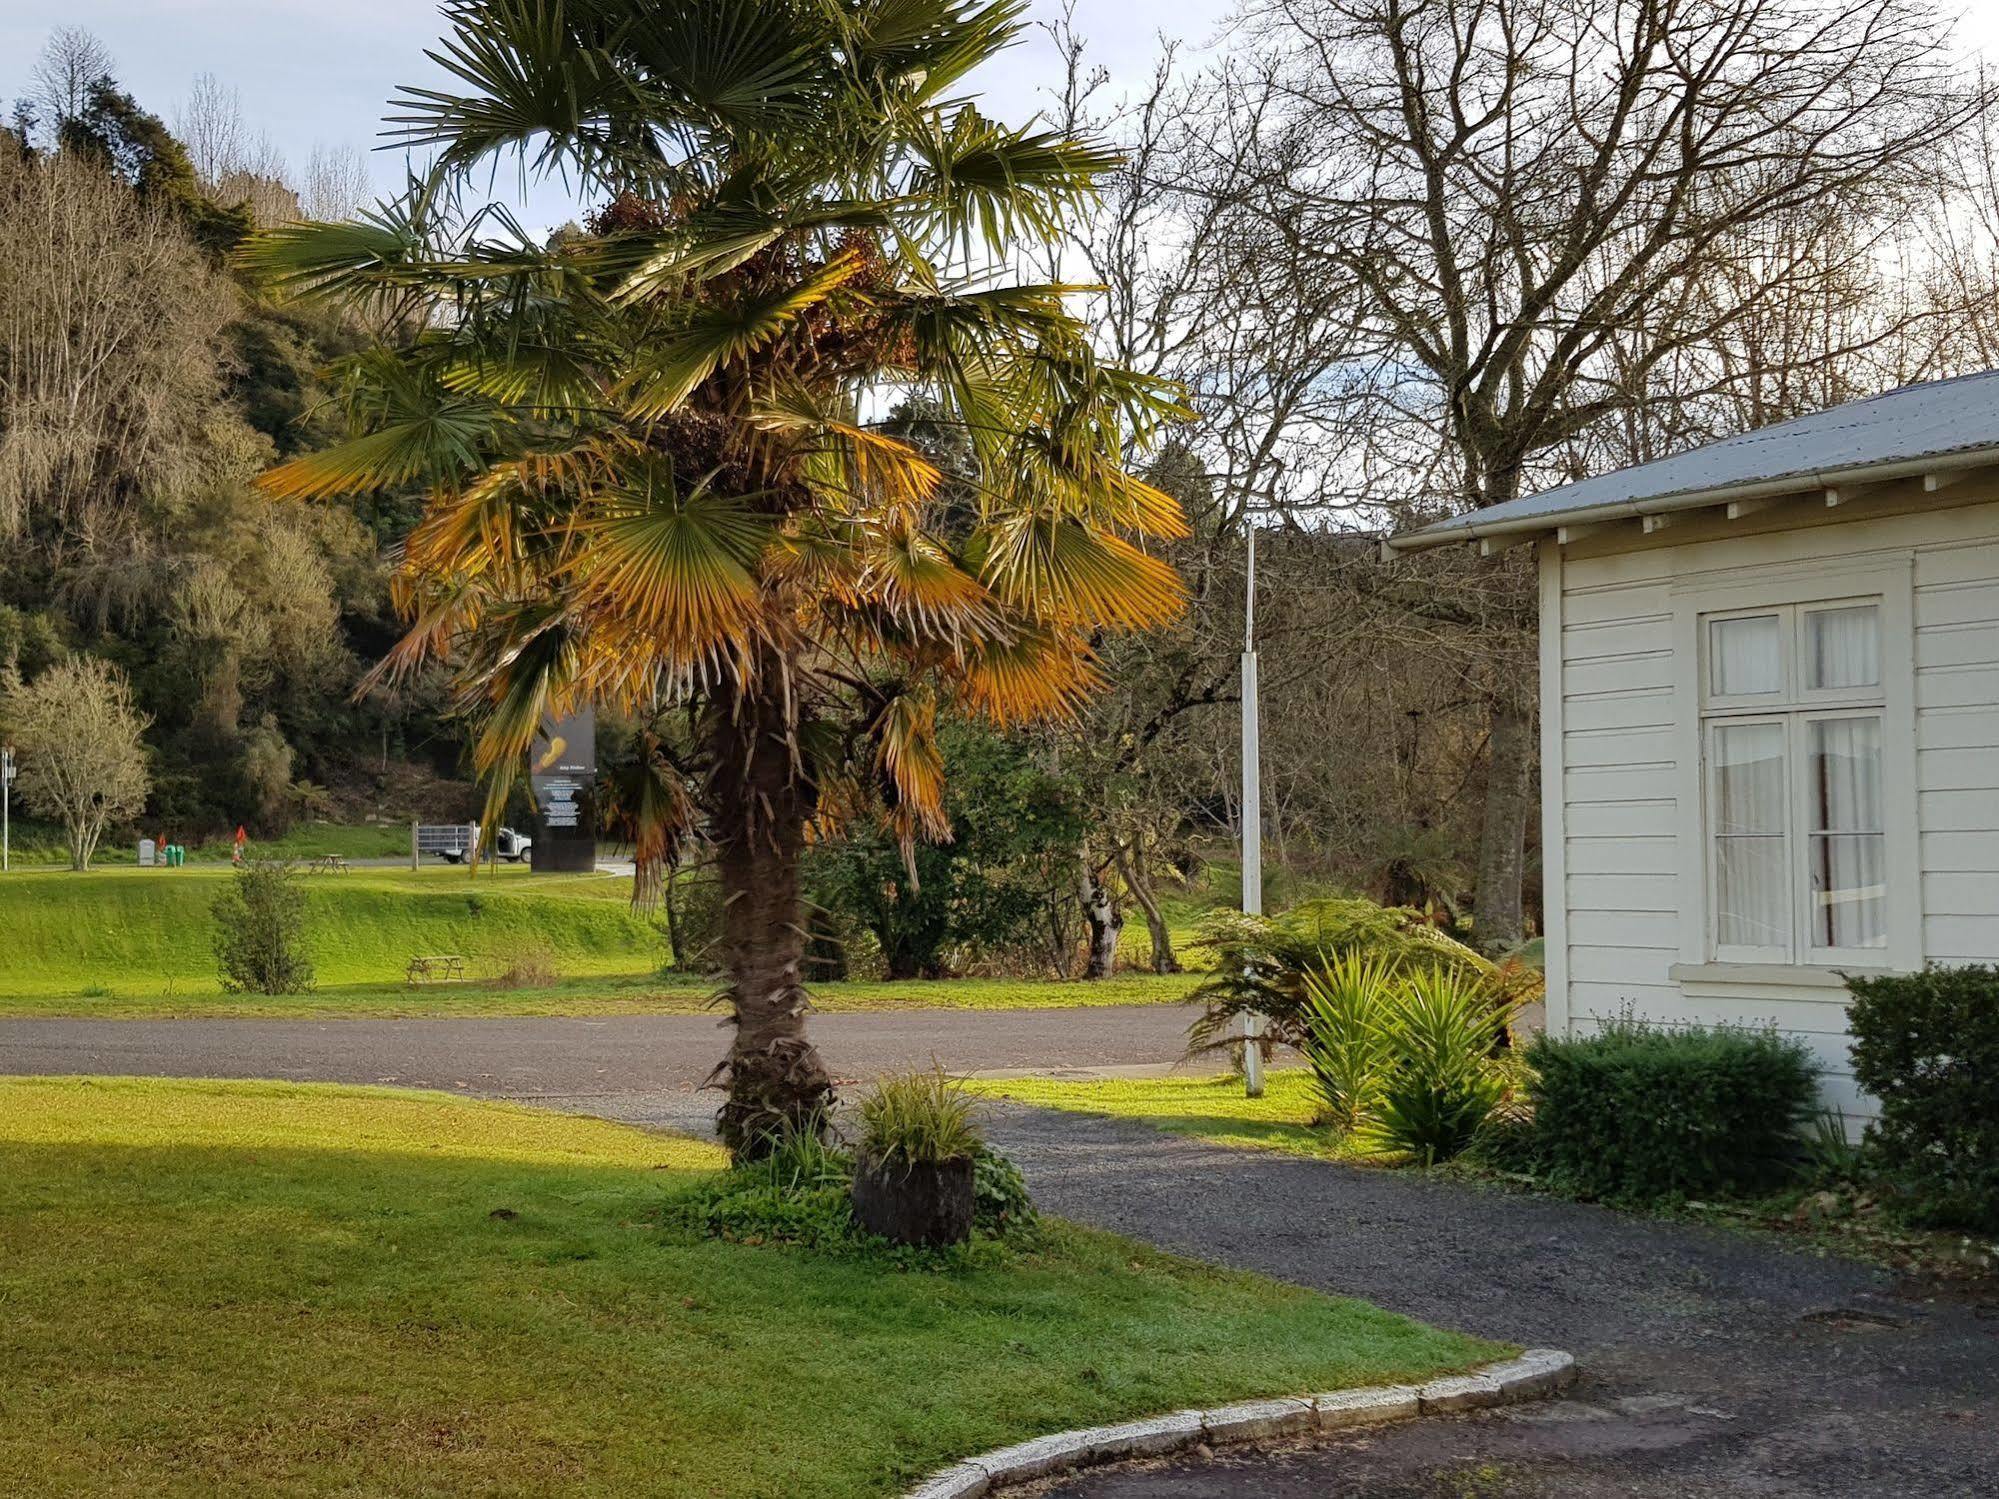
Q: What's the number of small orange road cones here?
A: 2